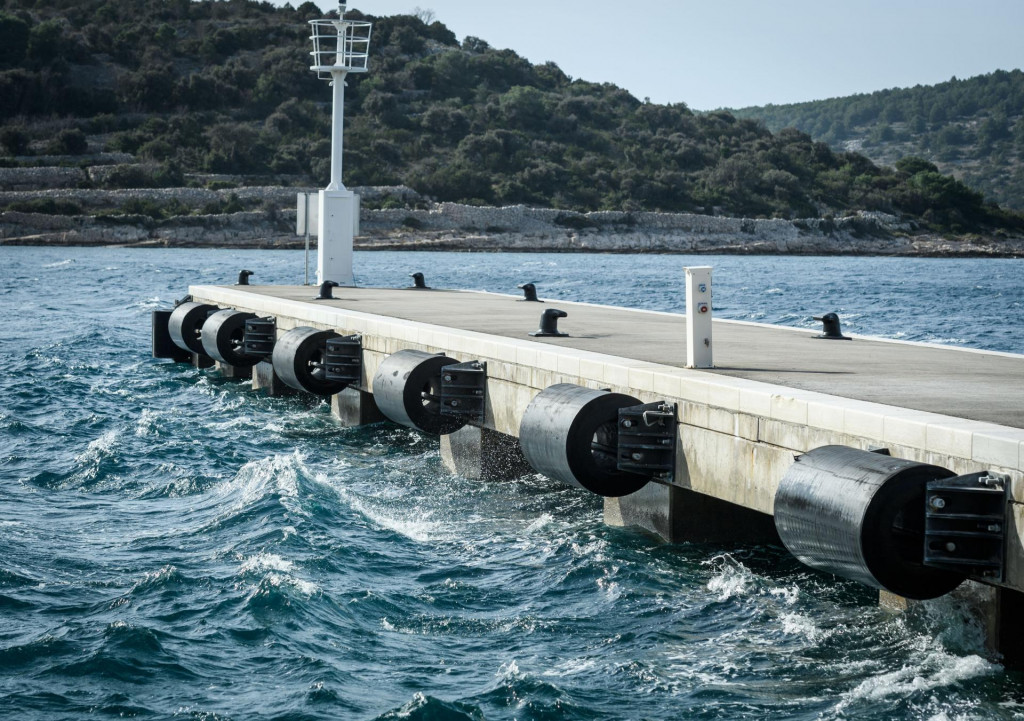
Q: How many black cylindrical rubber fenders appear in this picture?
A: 6